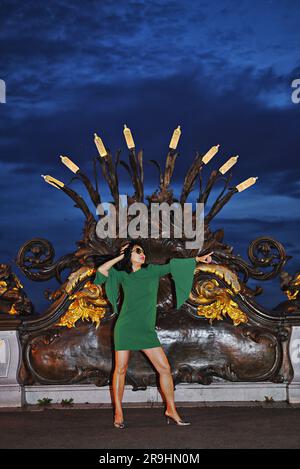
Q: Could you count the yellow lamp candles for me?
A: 8